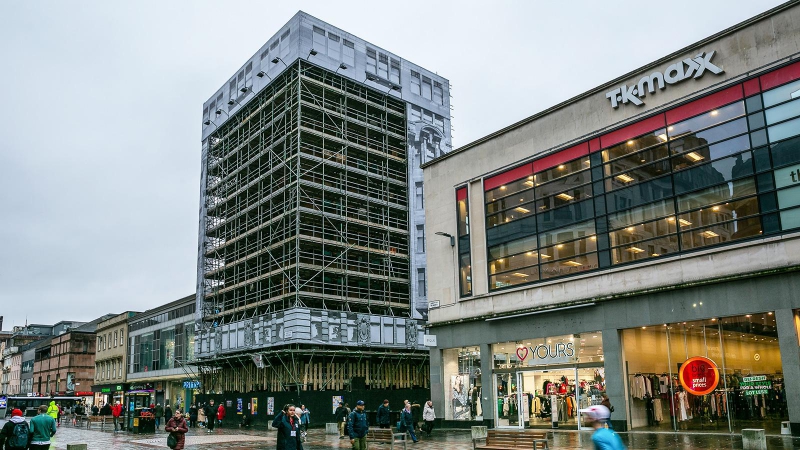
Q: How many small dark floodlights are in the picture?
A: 10